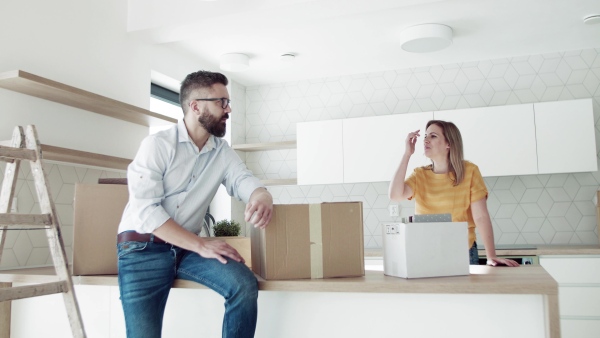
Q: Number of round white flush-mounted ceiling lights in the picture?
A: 2